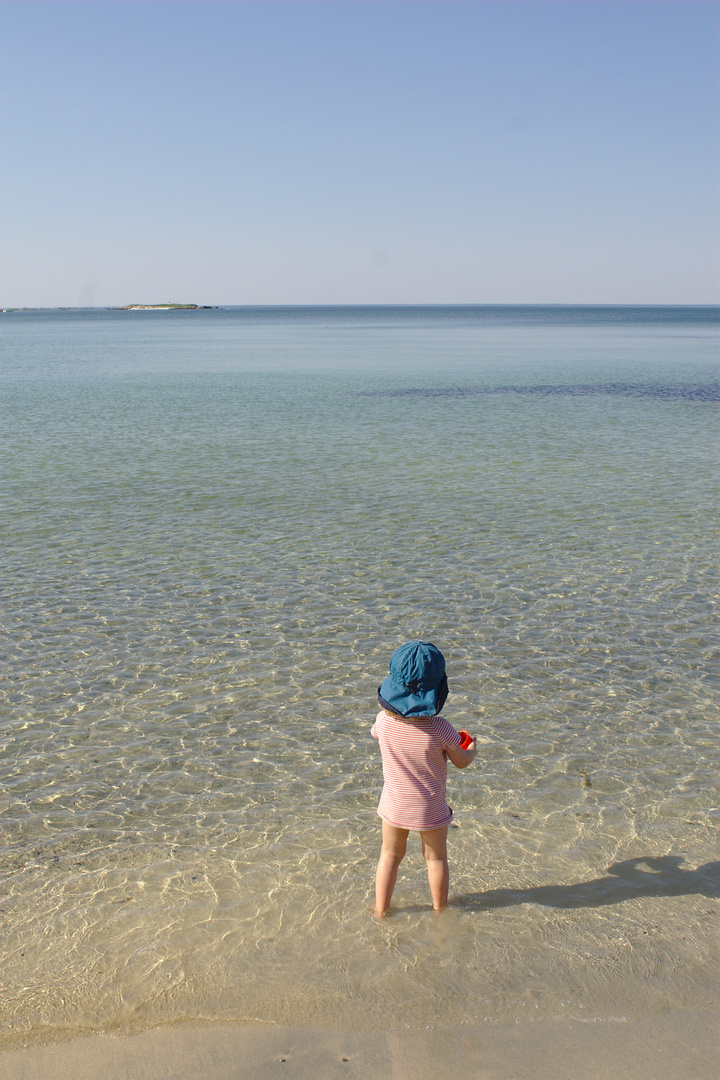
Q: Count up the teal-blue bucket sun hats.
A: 1